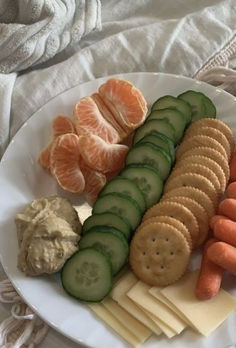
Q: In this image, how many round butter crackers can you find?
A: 12